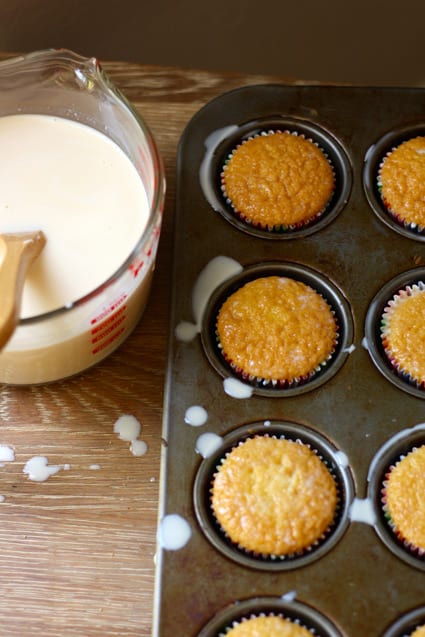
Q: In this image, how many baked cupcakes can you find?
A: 8